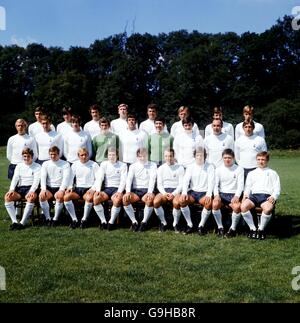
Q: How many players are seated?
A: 9